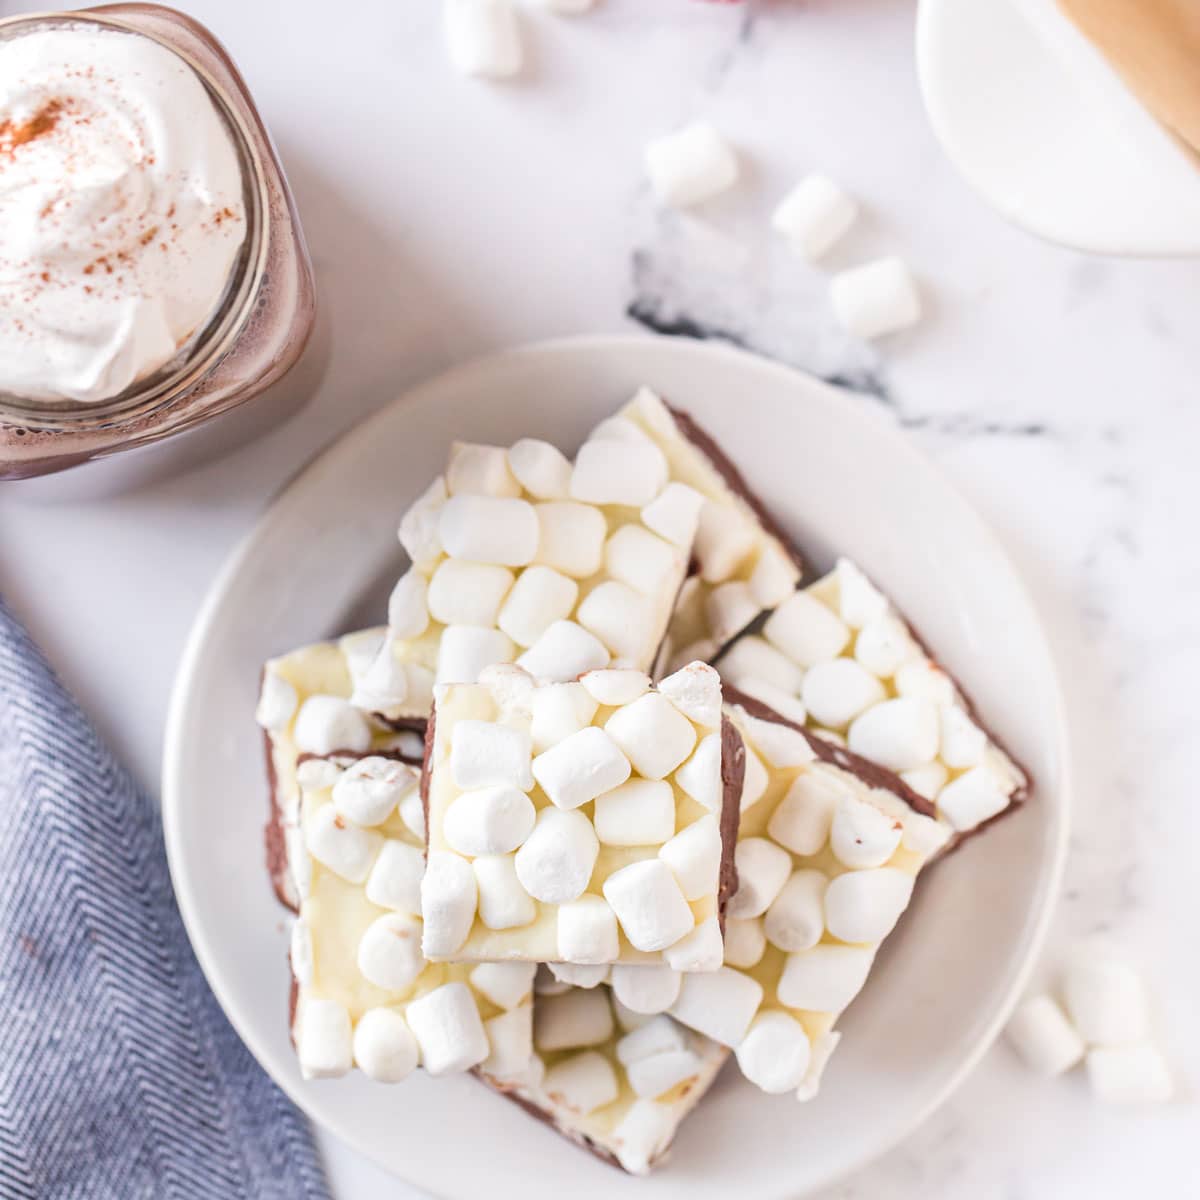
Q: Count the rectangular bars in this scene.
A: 8